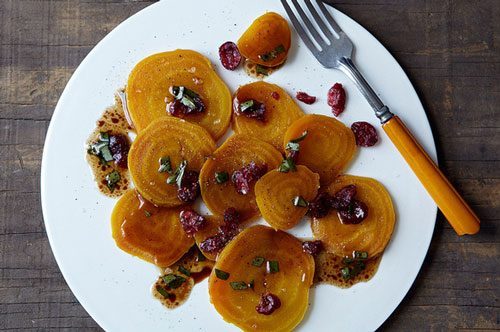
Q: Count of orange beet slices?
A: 11